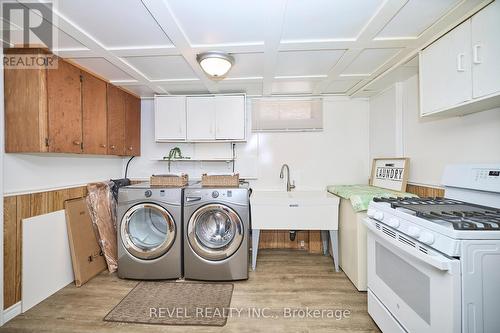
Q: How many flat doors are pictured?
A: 9